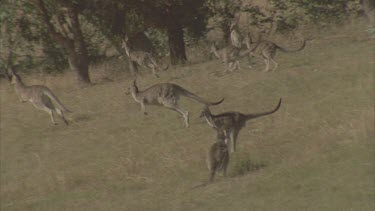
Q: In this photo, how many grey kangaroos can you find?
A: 8